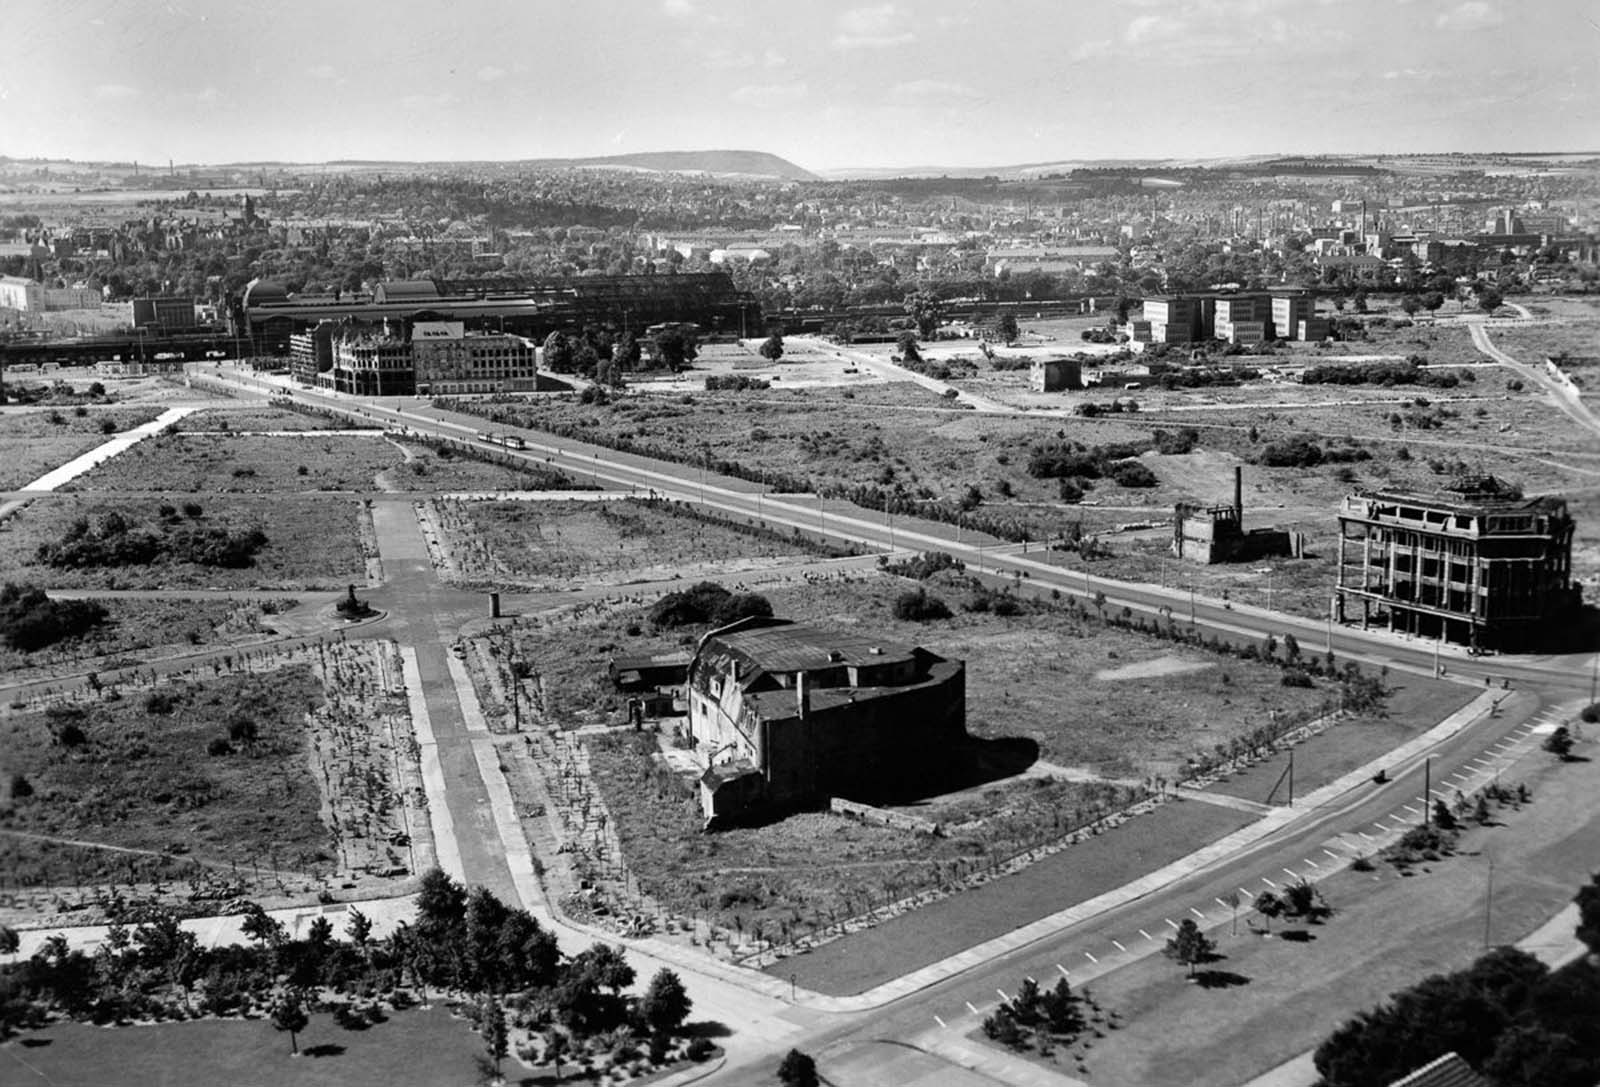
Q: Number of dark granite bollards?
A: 0